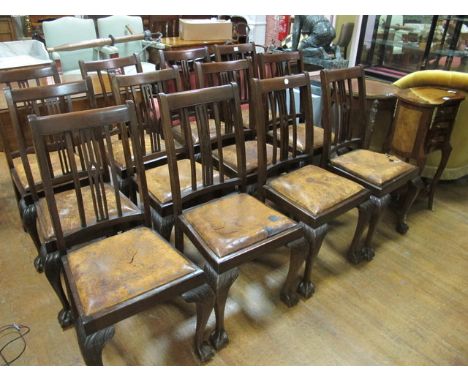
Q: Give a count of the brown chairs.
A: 12